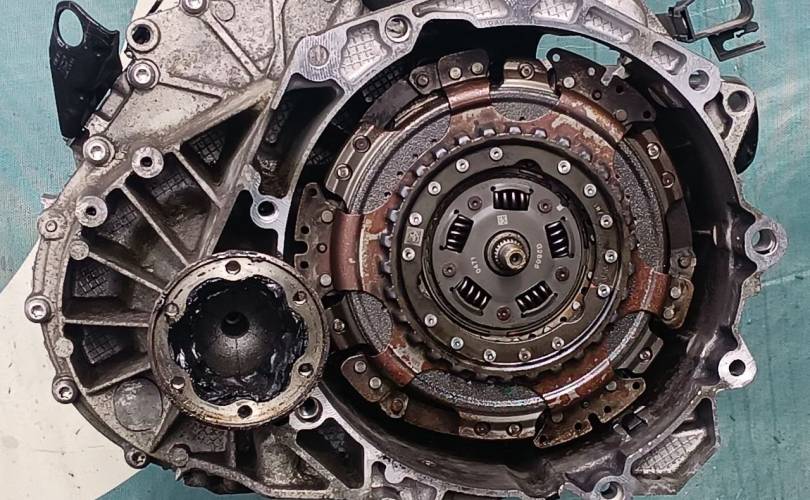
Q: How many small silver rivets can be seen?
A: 15